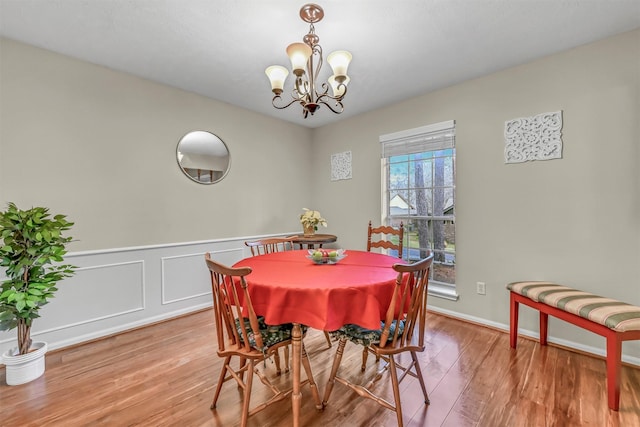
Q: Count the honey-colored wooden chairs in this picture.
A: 4